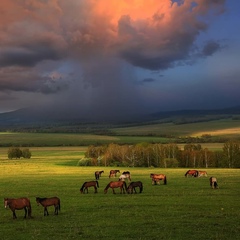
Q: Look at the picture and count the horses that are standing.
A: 12